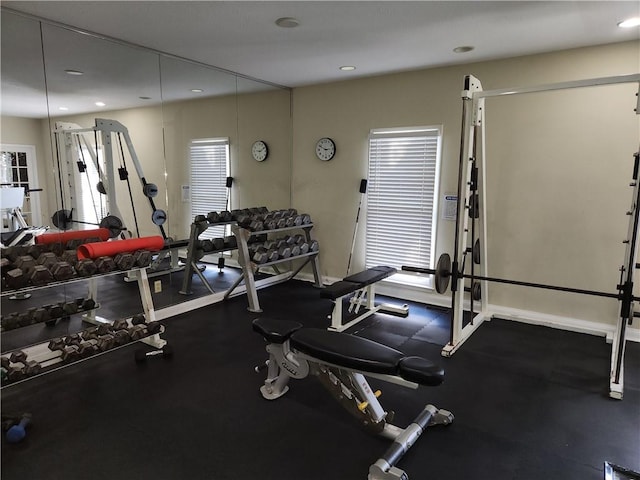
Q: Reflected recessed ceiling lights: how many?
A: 5